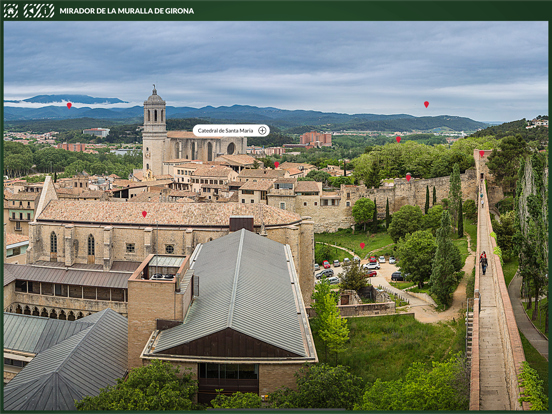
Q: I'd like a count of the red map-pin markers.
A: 8